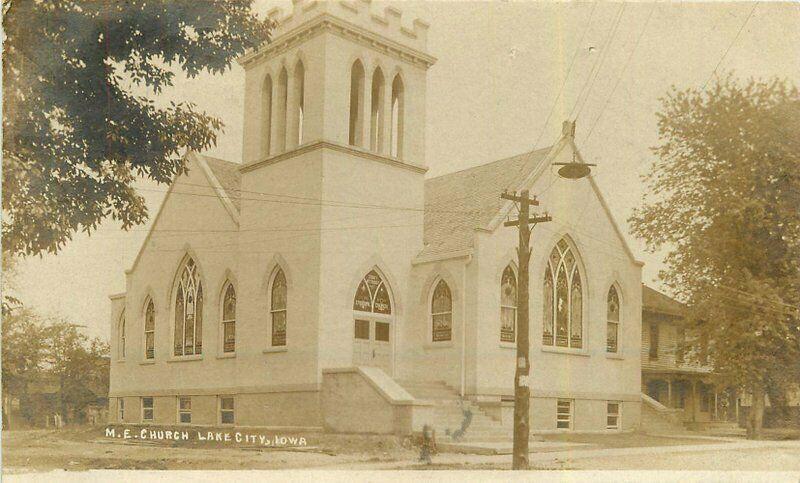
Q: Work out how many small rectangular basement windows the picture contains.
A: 6